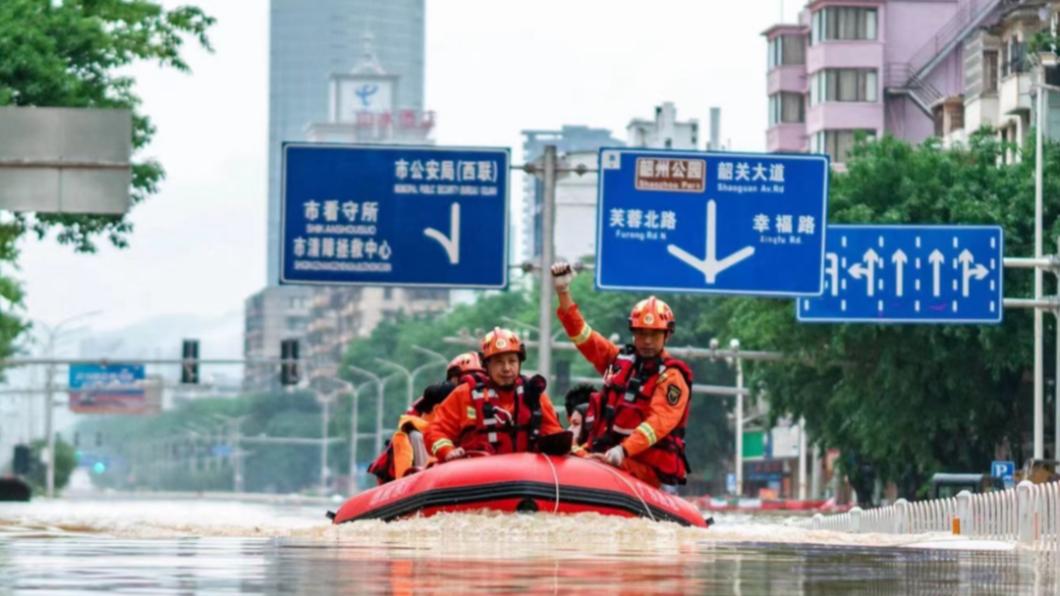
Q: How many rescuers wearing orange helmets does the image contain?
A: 3